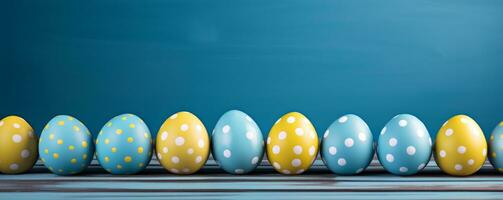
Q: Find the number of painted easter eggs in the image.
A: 10